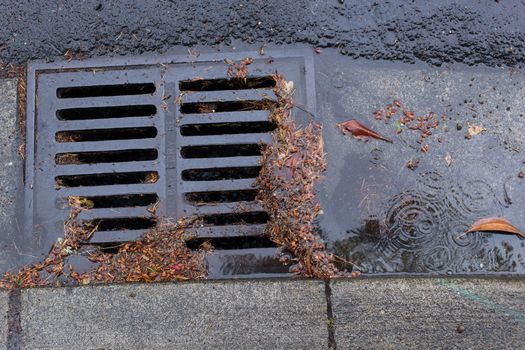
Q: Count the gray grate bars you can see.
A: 14